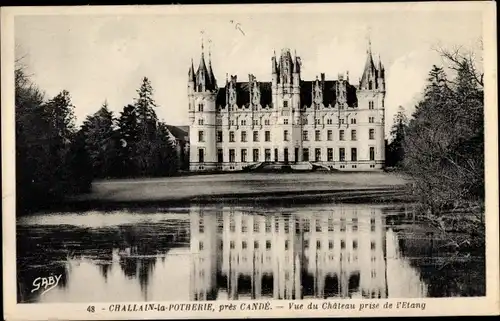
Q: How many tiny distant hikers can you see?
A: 0